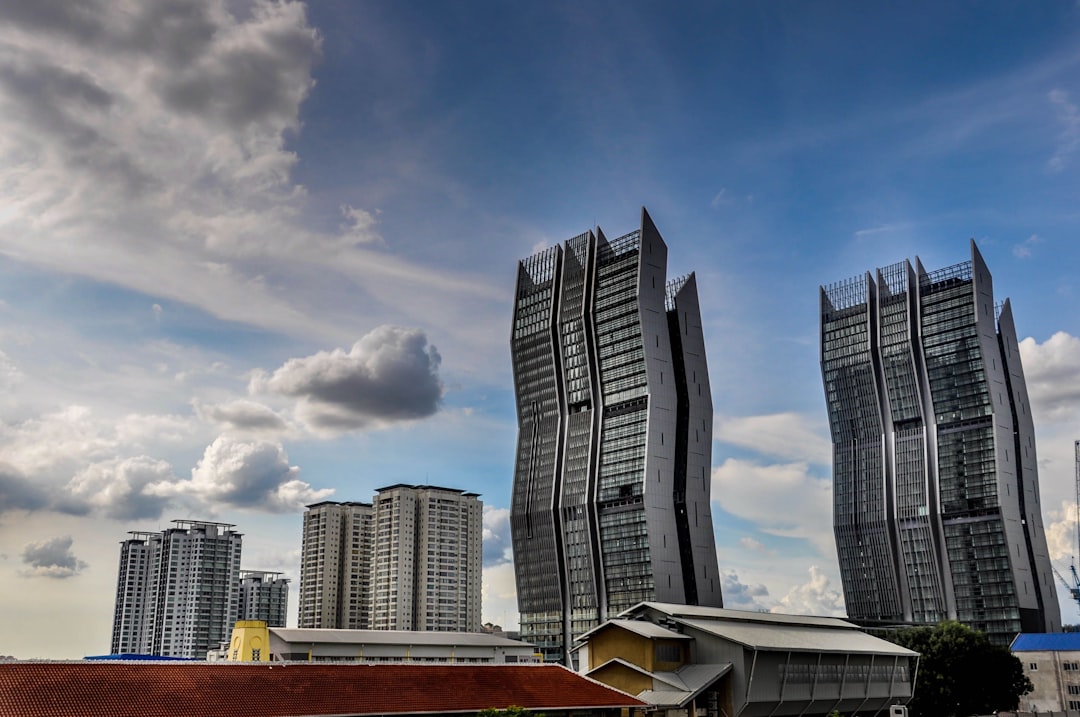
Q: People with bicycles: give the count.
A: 0